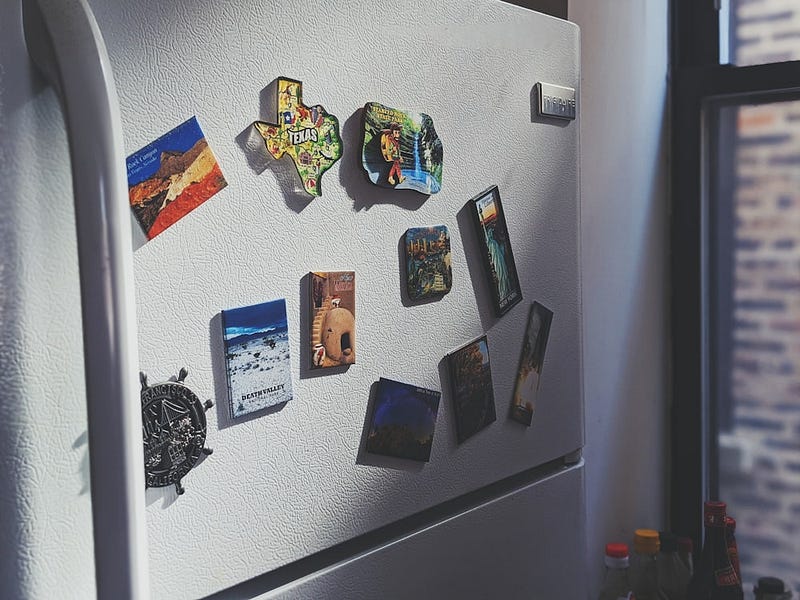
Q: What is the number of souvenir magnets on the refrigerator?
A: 11